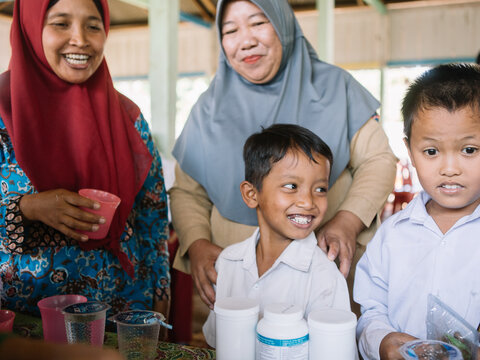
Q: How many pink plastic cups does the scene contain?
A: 3